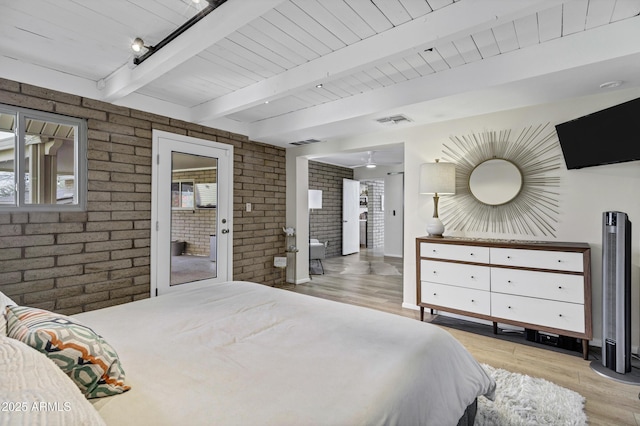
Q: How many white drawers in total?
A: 6